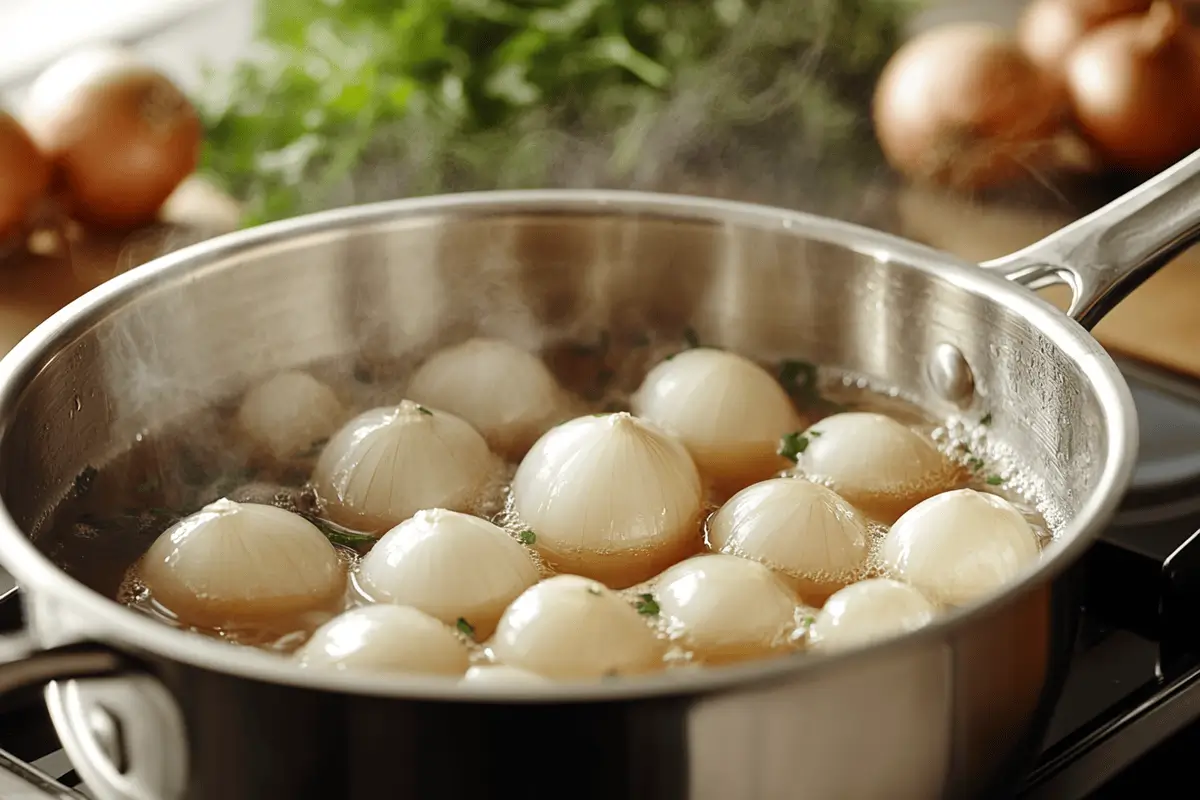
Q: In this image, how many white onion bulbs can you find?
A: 15